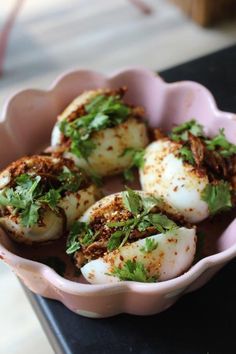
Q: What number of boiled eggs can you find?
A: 4